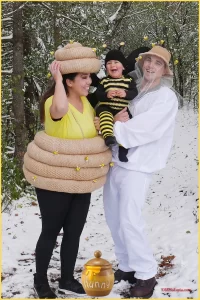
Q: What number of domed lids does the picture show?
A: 1